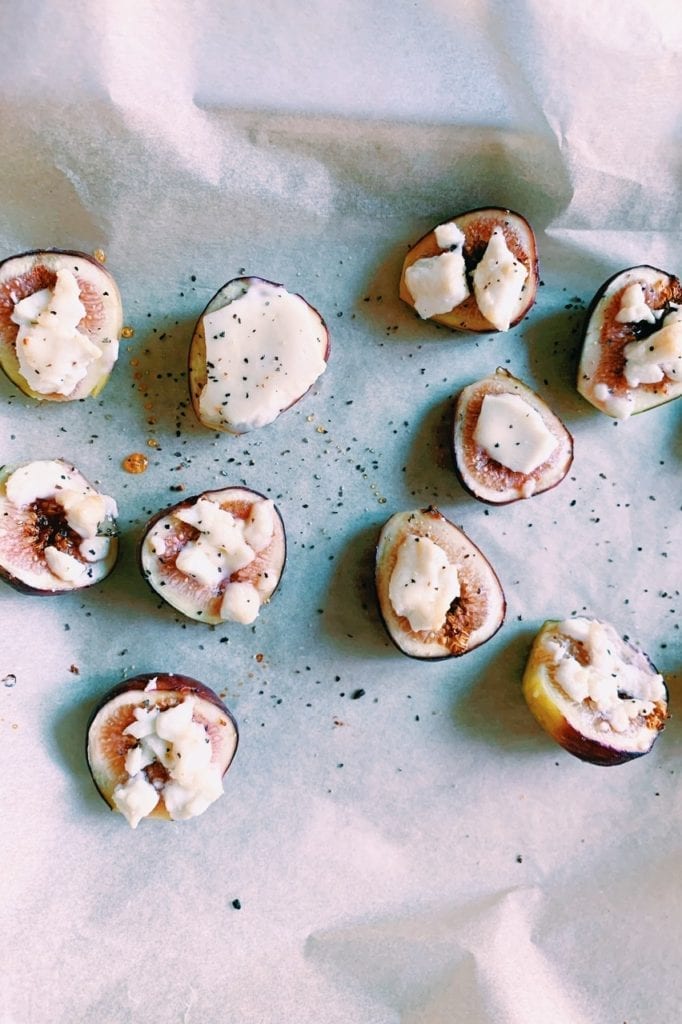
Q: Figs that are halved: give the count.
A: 10